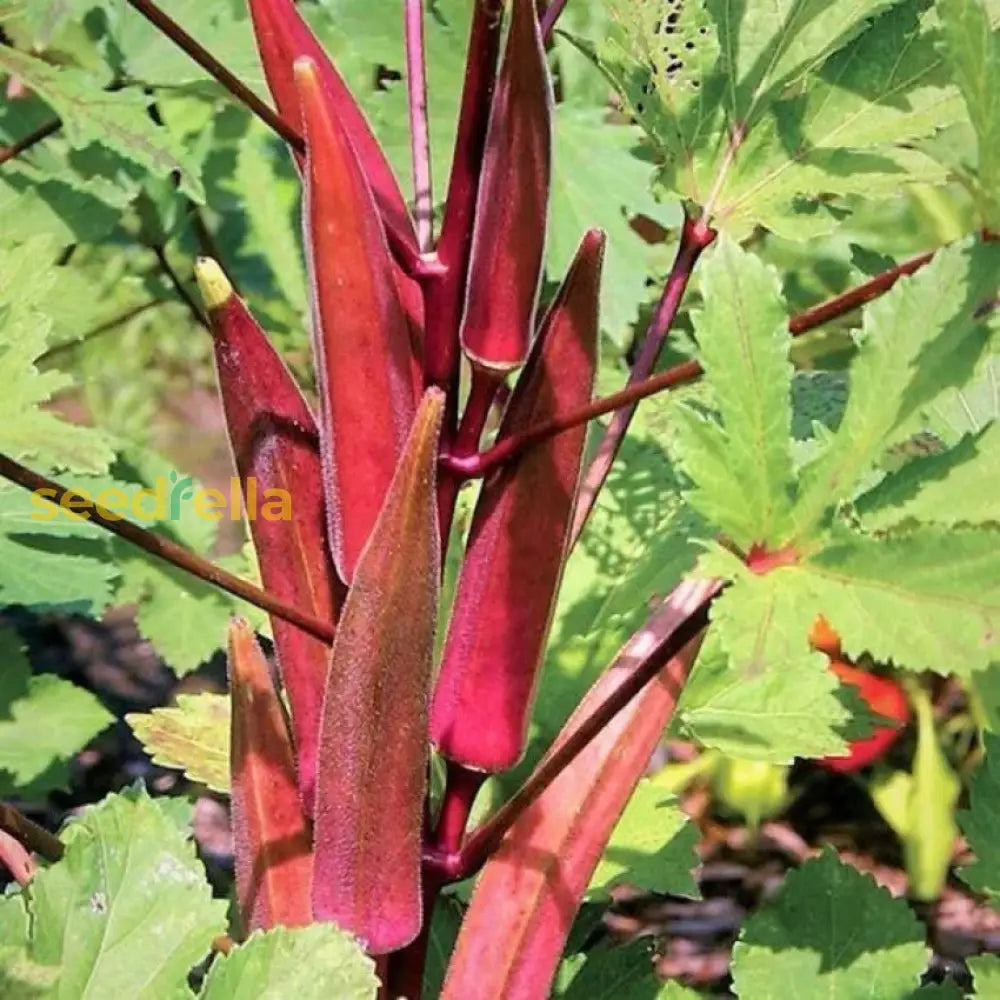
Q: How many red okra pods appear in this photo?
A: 8